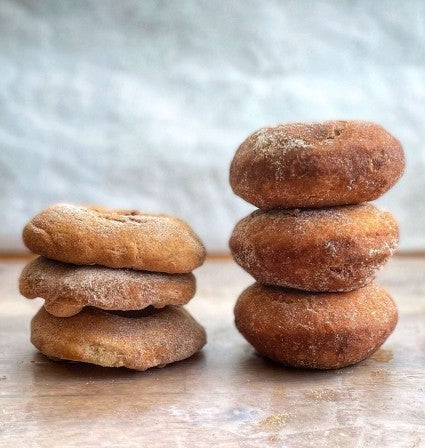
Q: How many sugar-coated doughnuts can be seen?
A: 6